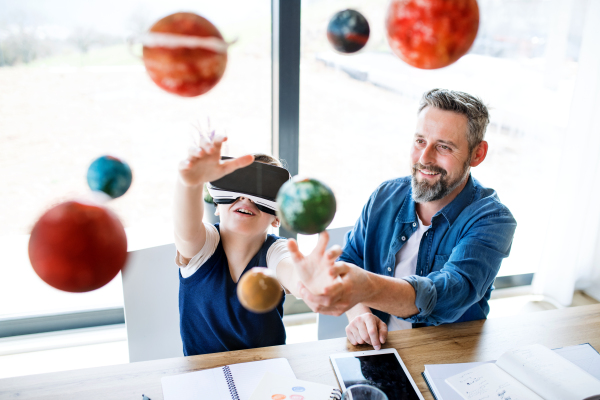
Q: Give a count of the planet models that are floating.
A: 7